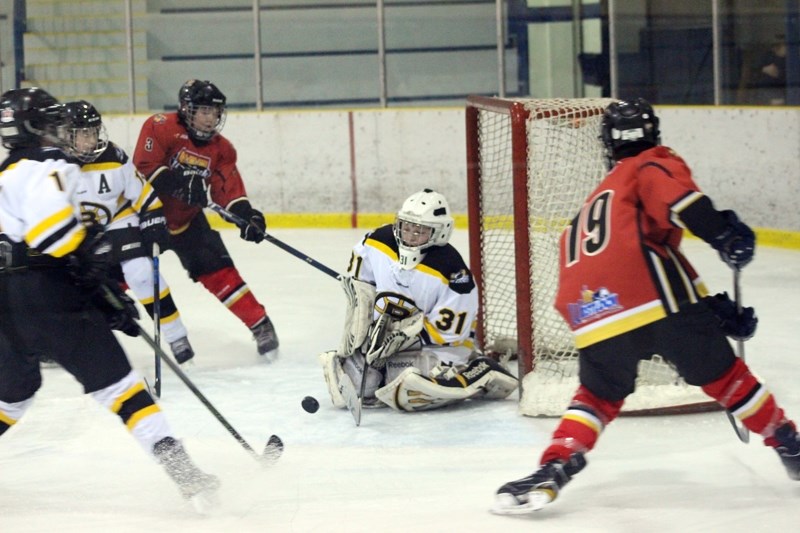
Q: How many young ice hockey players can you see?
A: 5